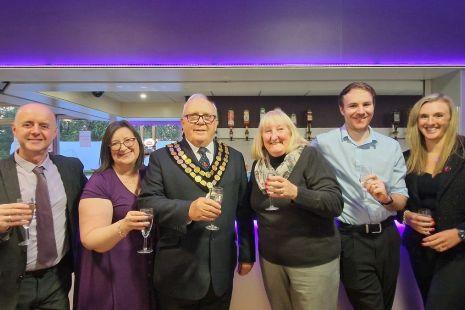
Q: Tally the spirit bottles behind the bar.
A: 6